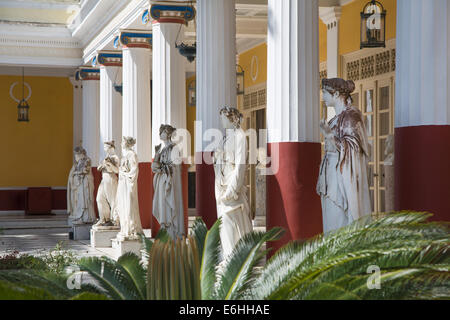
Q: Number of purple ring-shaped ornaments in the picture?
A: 0